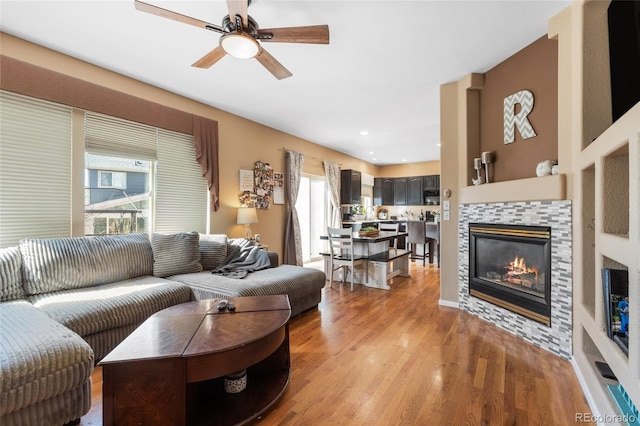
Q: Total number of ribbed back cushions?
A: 4